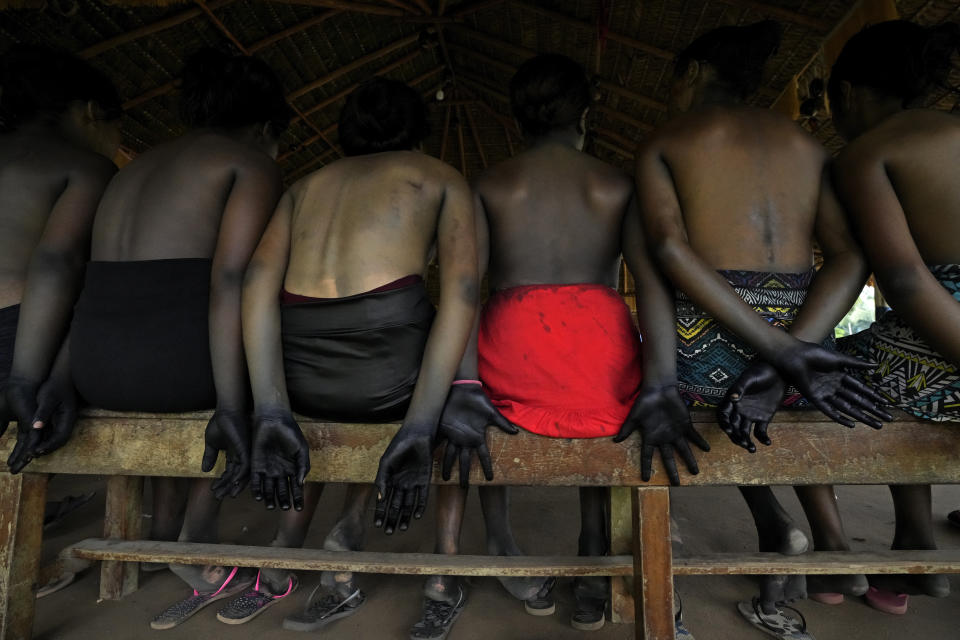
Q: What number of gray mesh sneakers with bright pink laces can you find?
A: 0